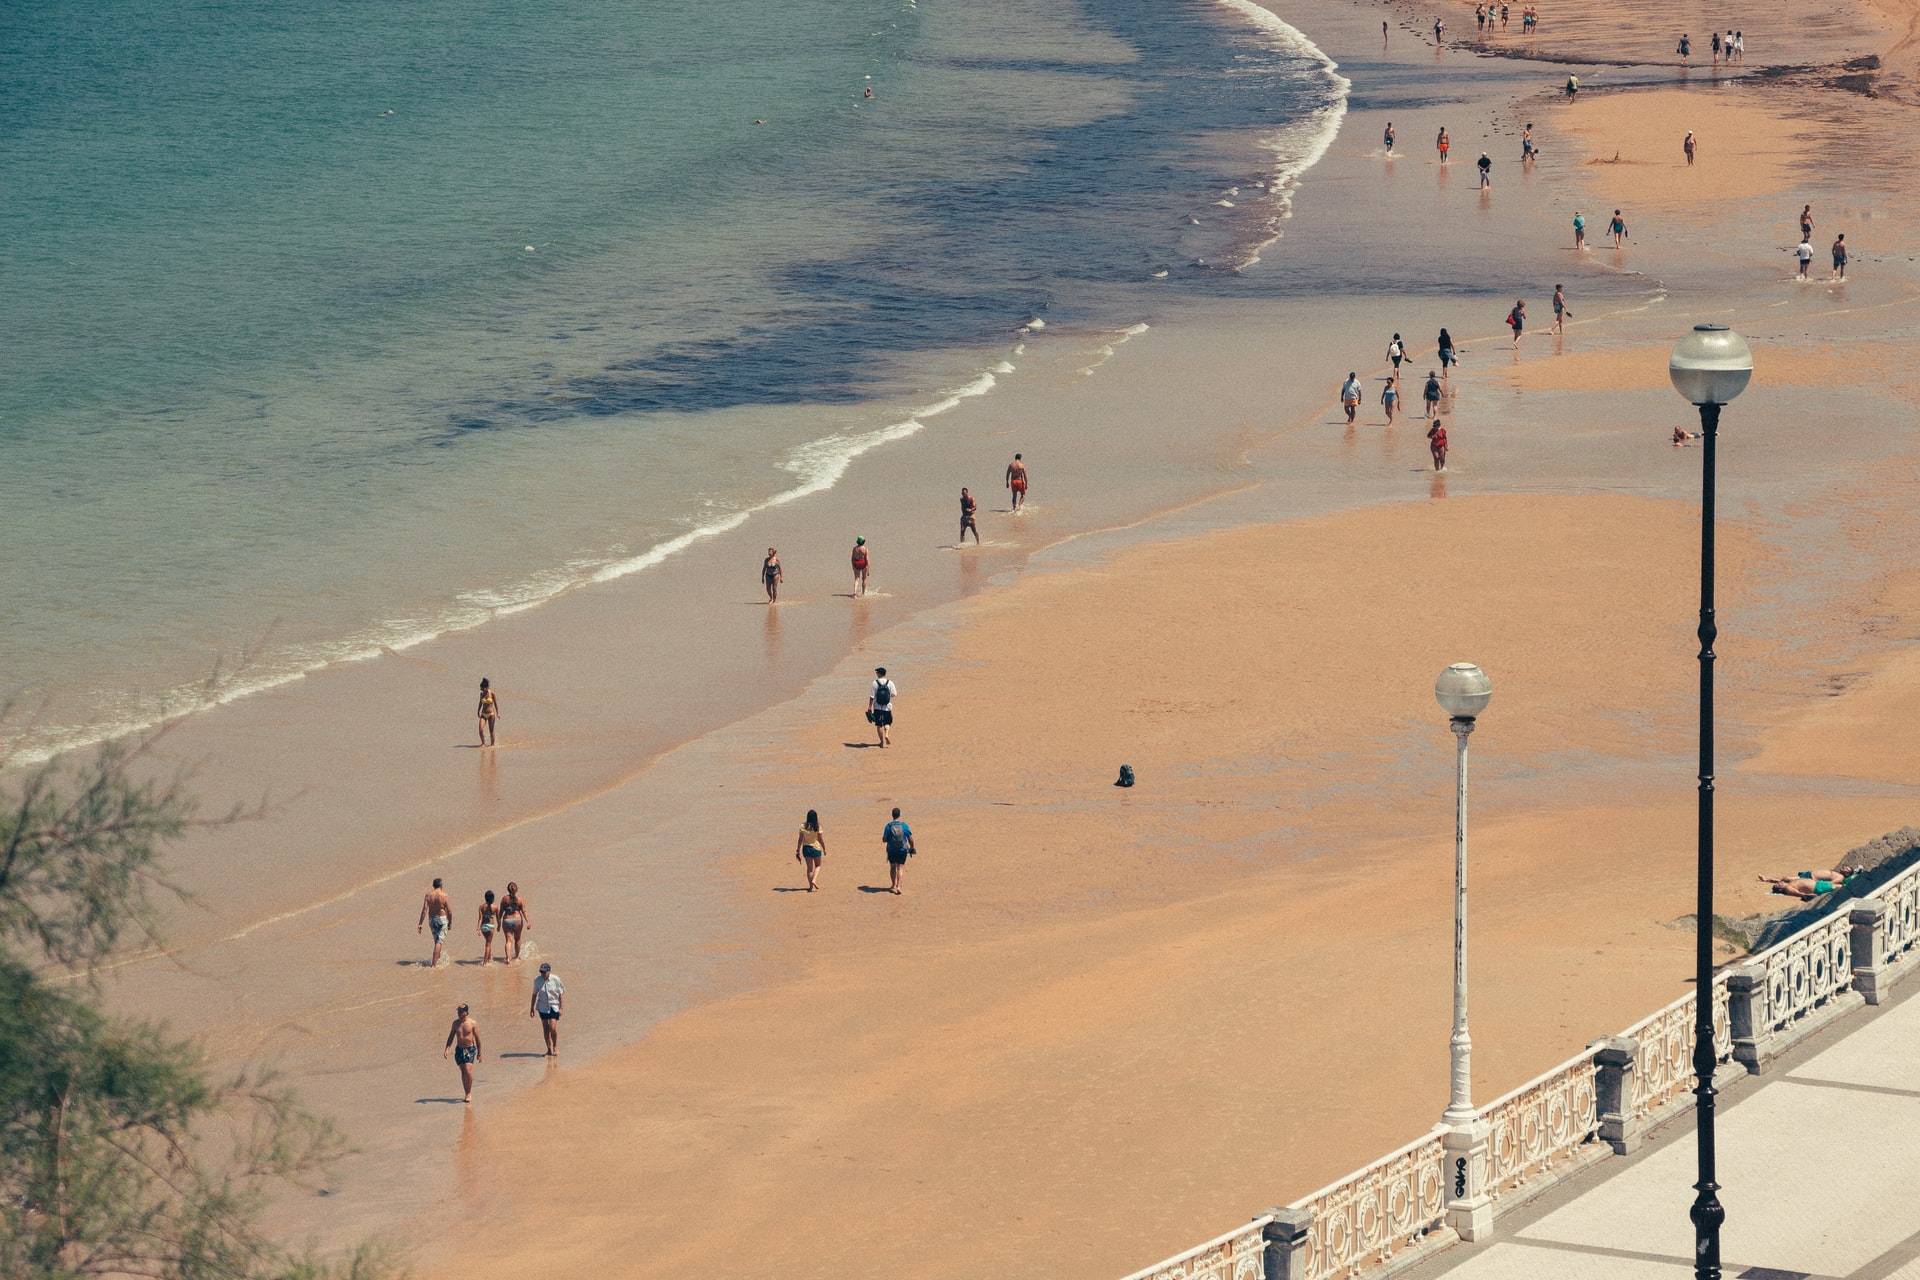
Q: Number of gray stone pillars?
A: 4